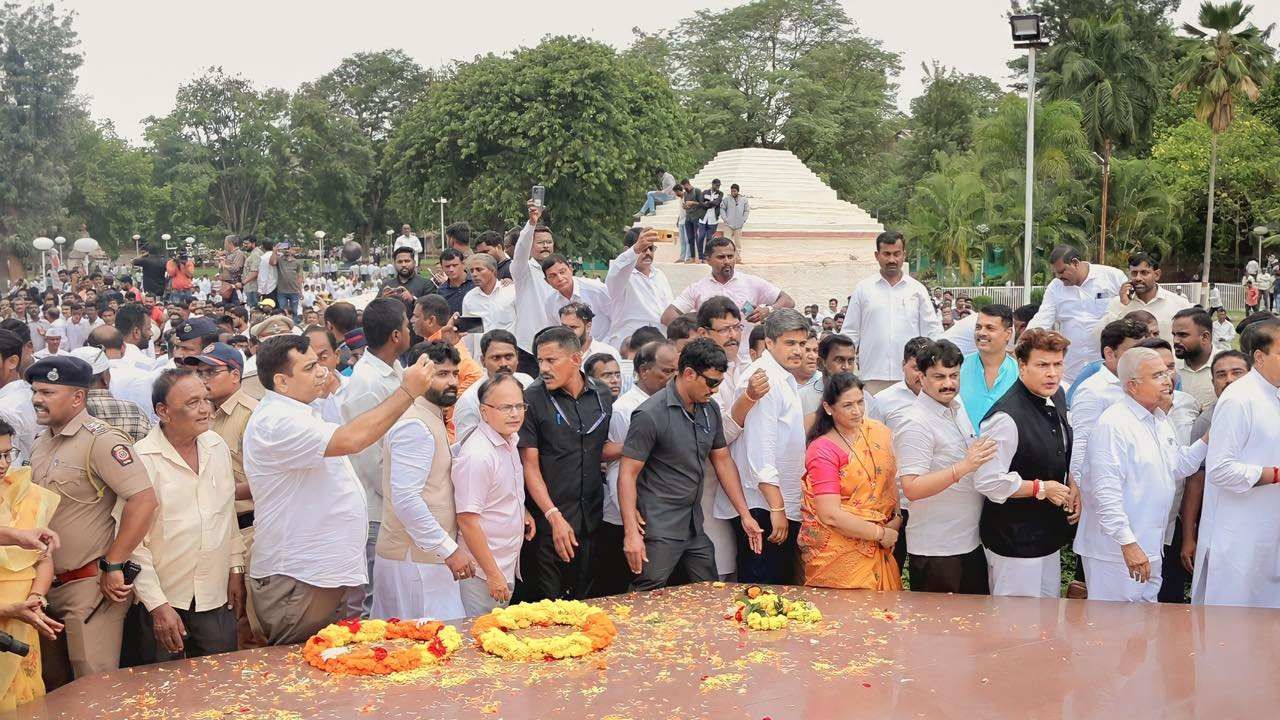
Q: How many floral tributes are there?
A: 3